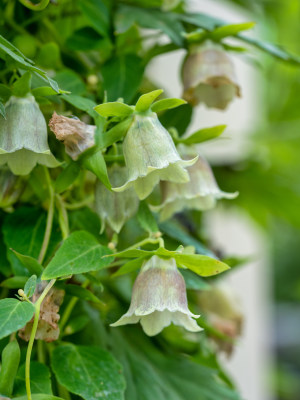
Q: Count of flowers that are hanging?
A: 6